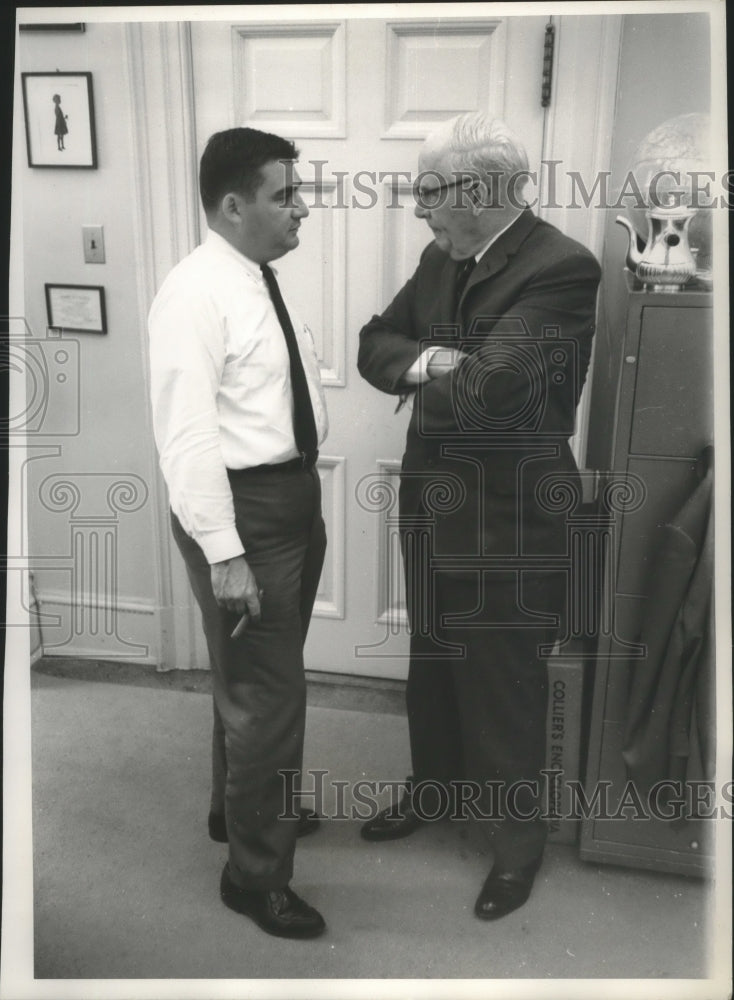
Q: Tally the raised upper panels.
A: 2